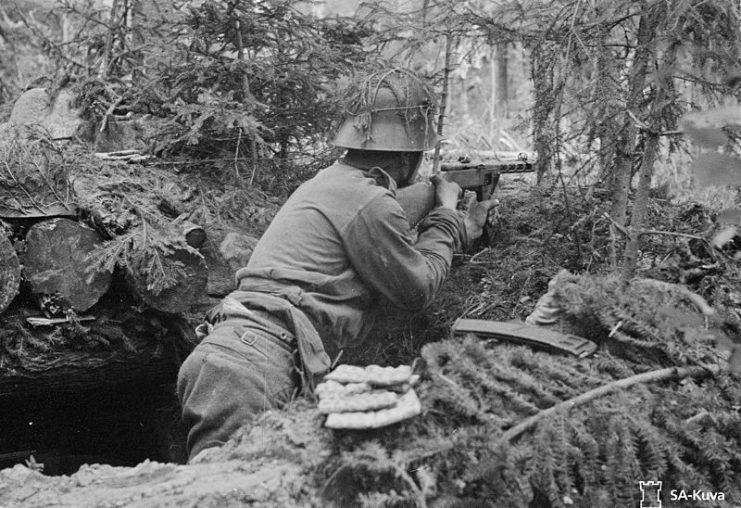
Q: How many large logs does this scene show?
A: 3